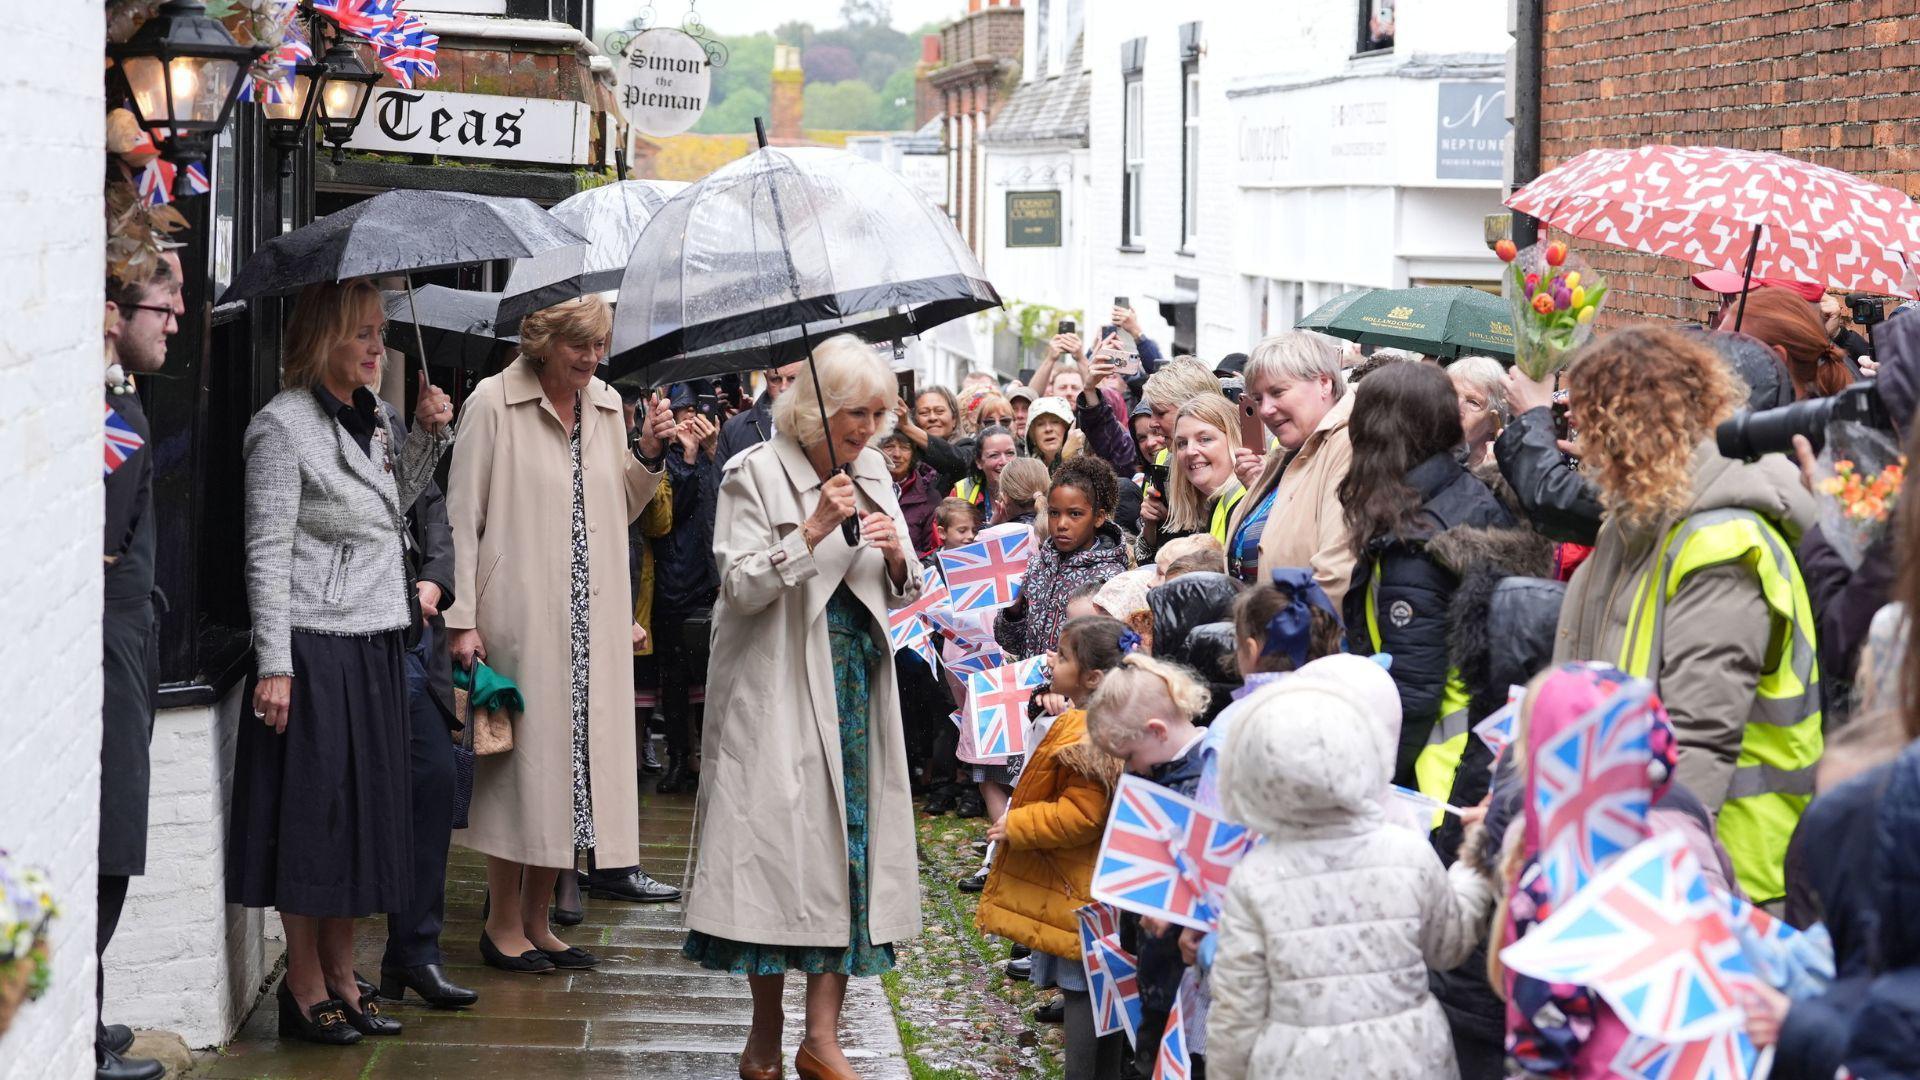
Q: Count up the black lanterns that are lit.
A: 3